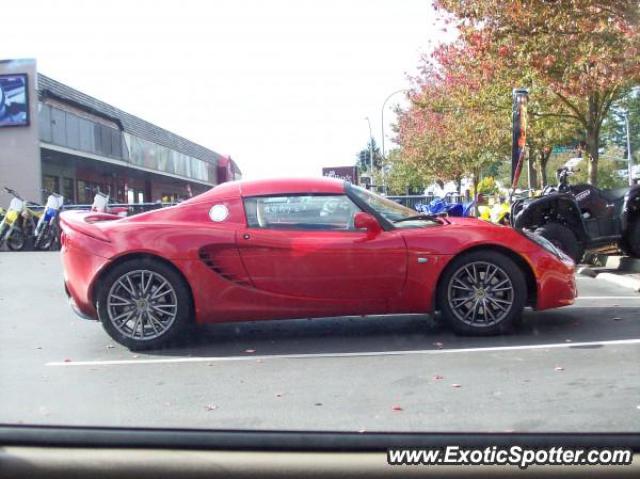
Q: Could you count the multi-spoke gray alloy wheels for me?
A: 2